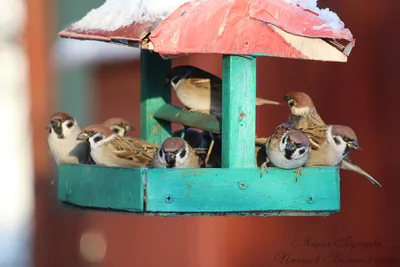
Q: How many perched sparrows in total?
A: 8